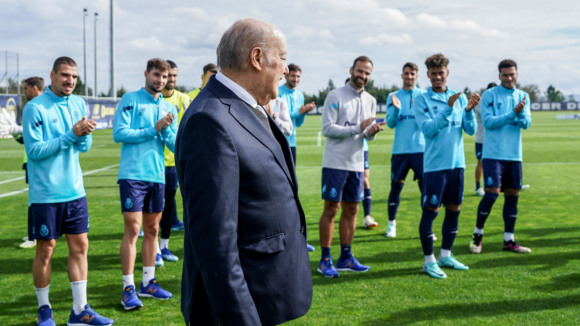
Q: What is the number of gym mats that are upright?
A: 0